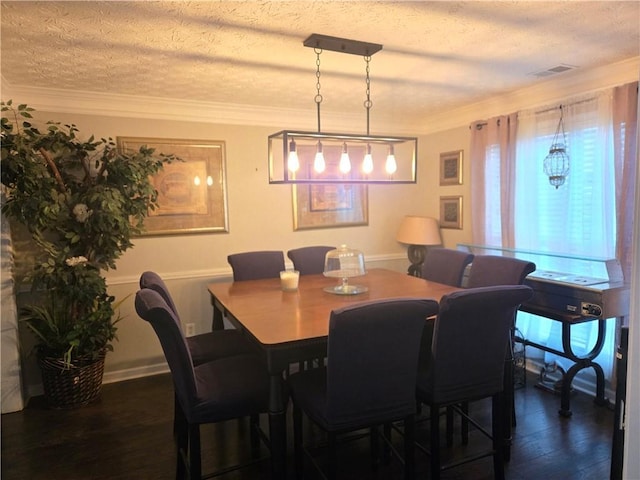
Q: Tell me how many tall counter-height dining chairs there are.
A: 8